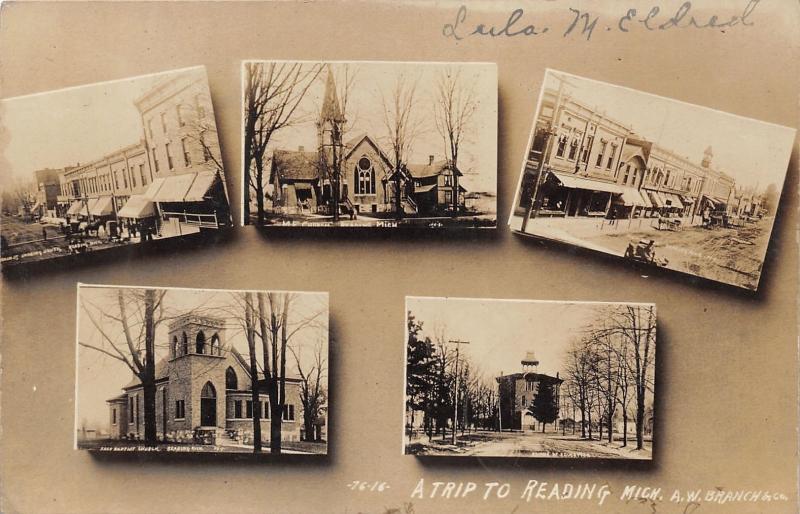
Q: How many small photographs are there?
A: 5